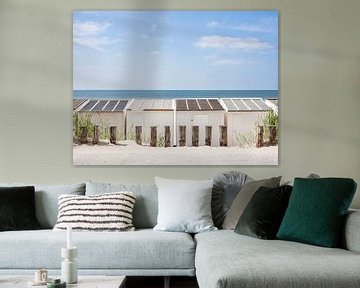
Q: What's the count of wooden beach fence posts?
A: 12